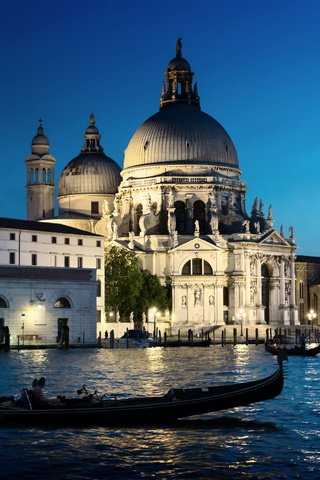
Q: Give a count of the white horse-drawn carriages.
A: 0